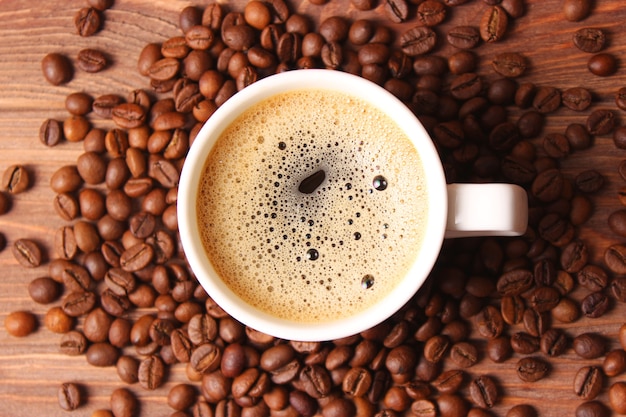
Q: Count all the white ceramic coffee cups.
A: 1